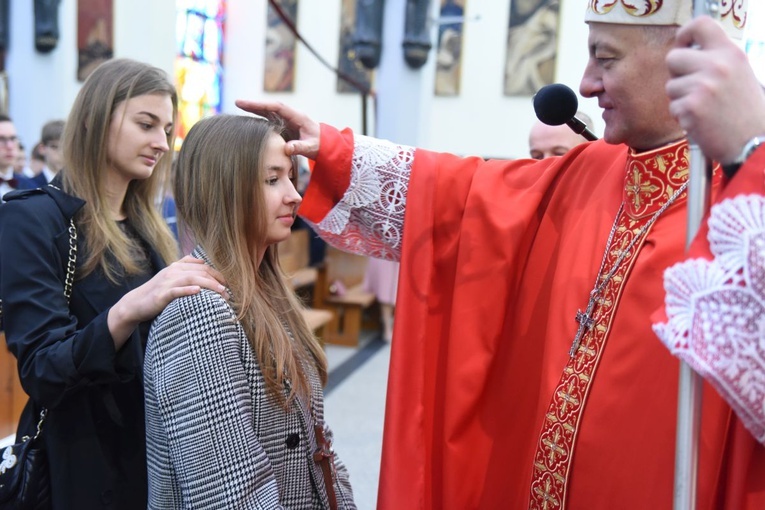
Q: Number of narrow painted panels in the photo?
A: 5